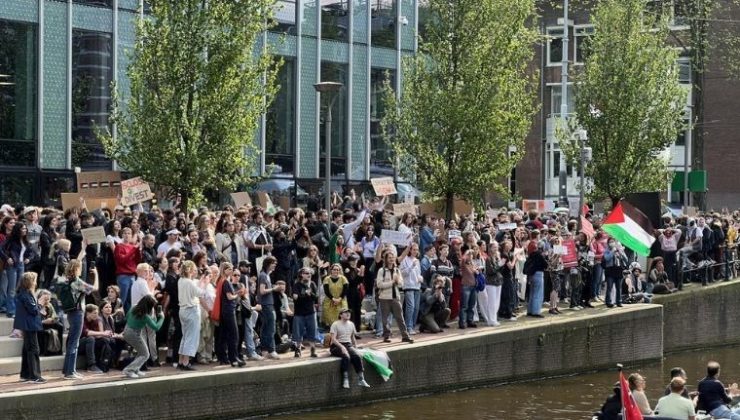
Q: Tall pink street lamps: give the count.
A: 0